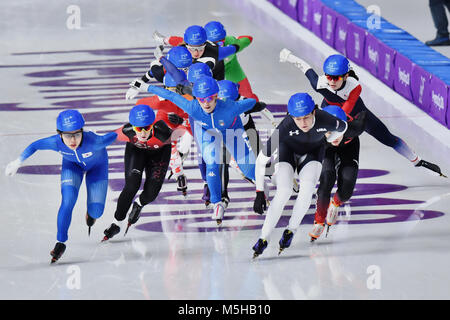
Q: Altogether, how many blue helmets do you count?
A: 12